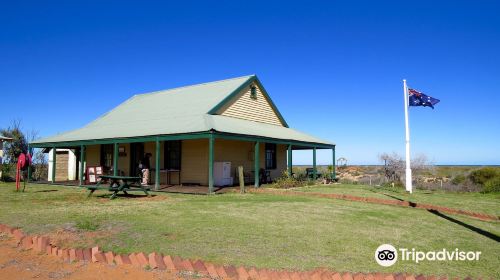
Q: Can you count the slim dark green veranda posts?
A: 10